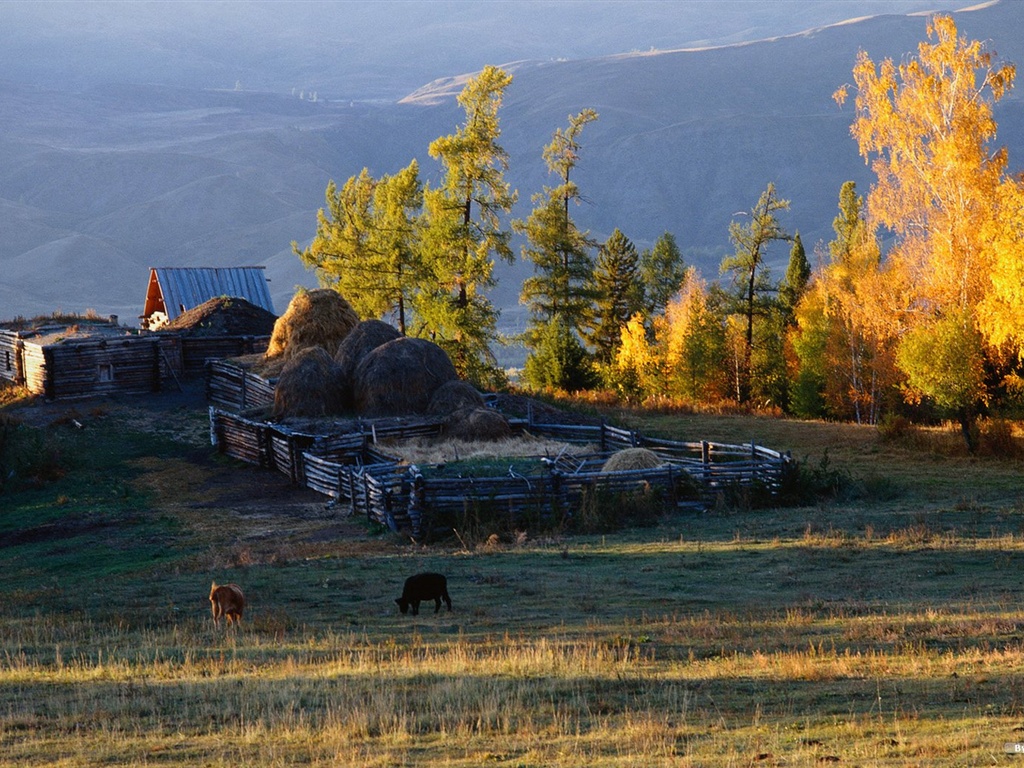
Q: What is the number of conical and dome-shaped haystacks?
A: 7